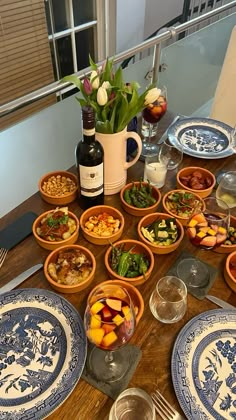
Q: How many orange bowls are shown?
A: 12